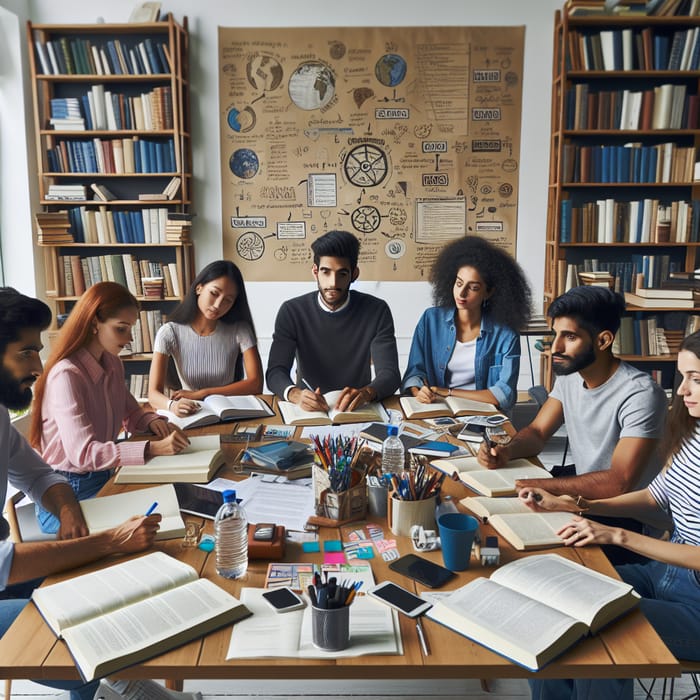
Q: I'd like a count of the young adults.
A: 7